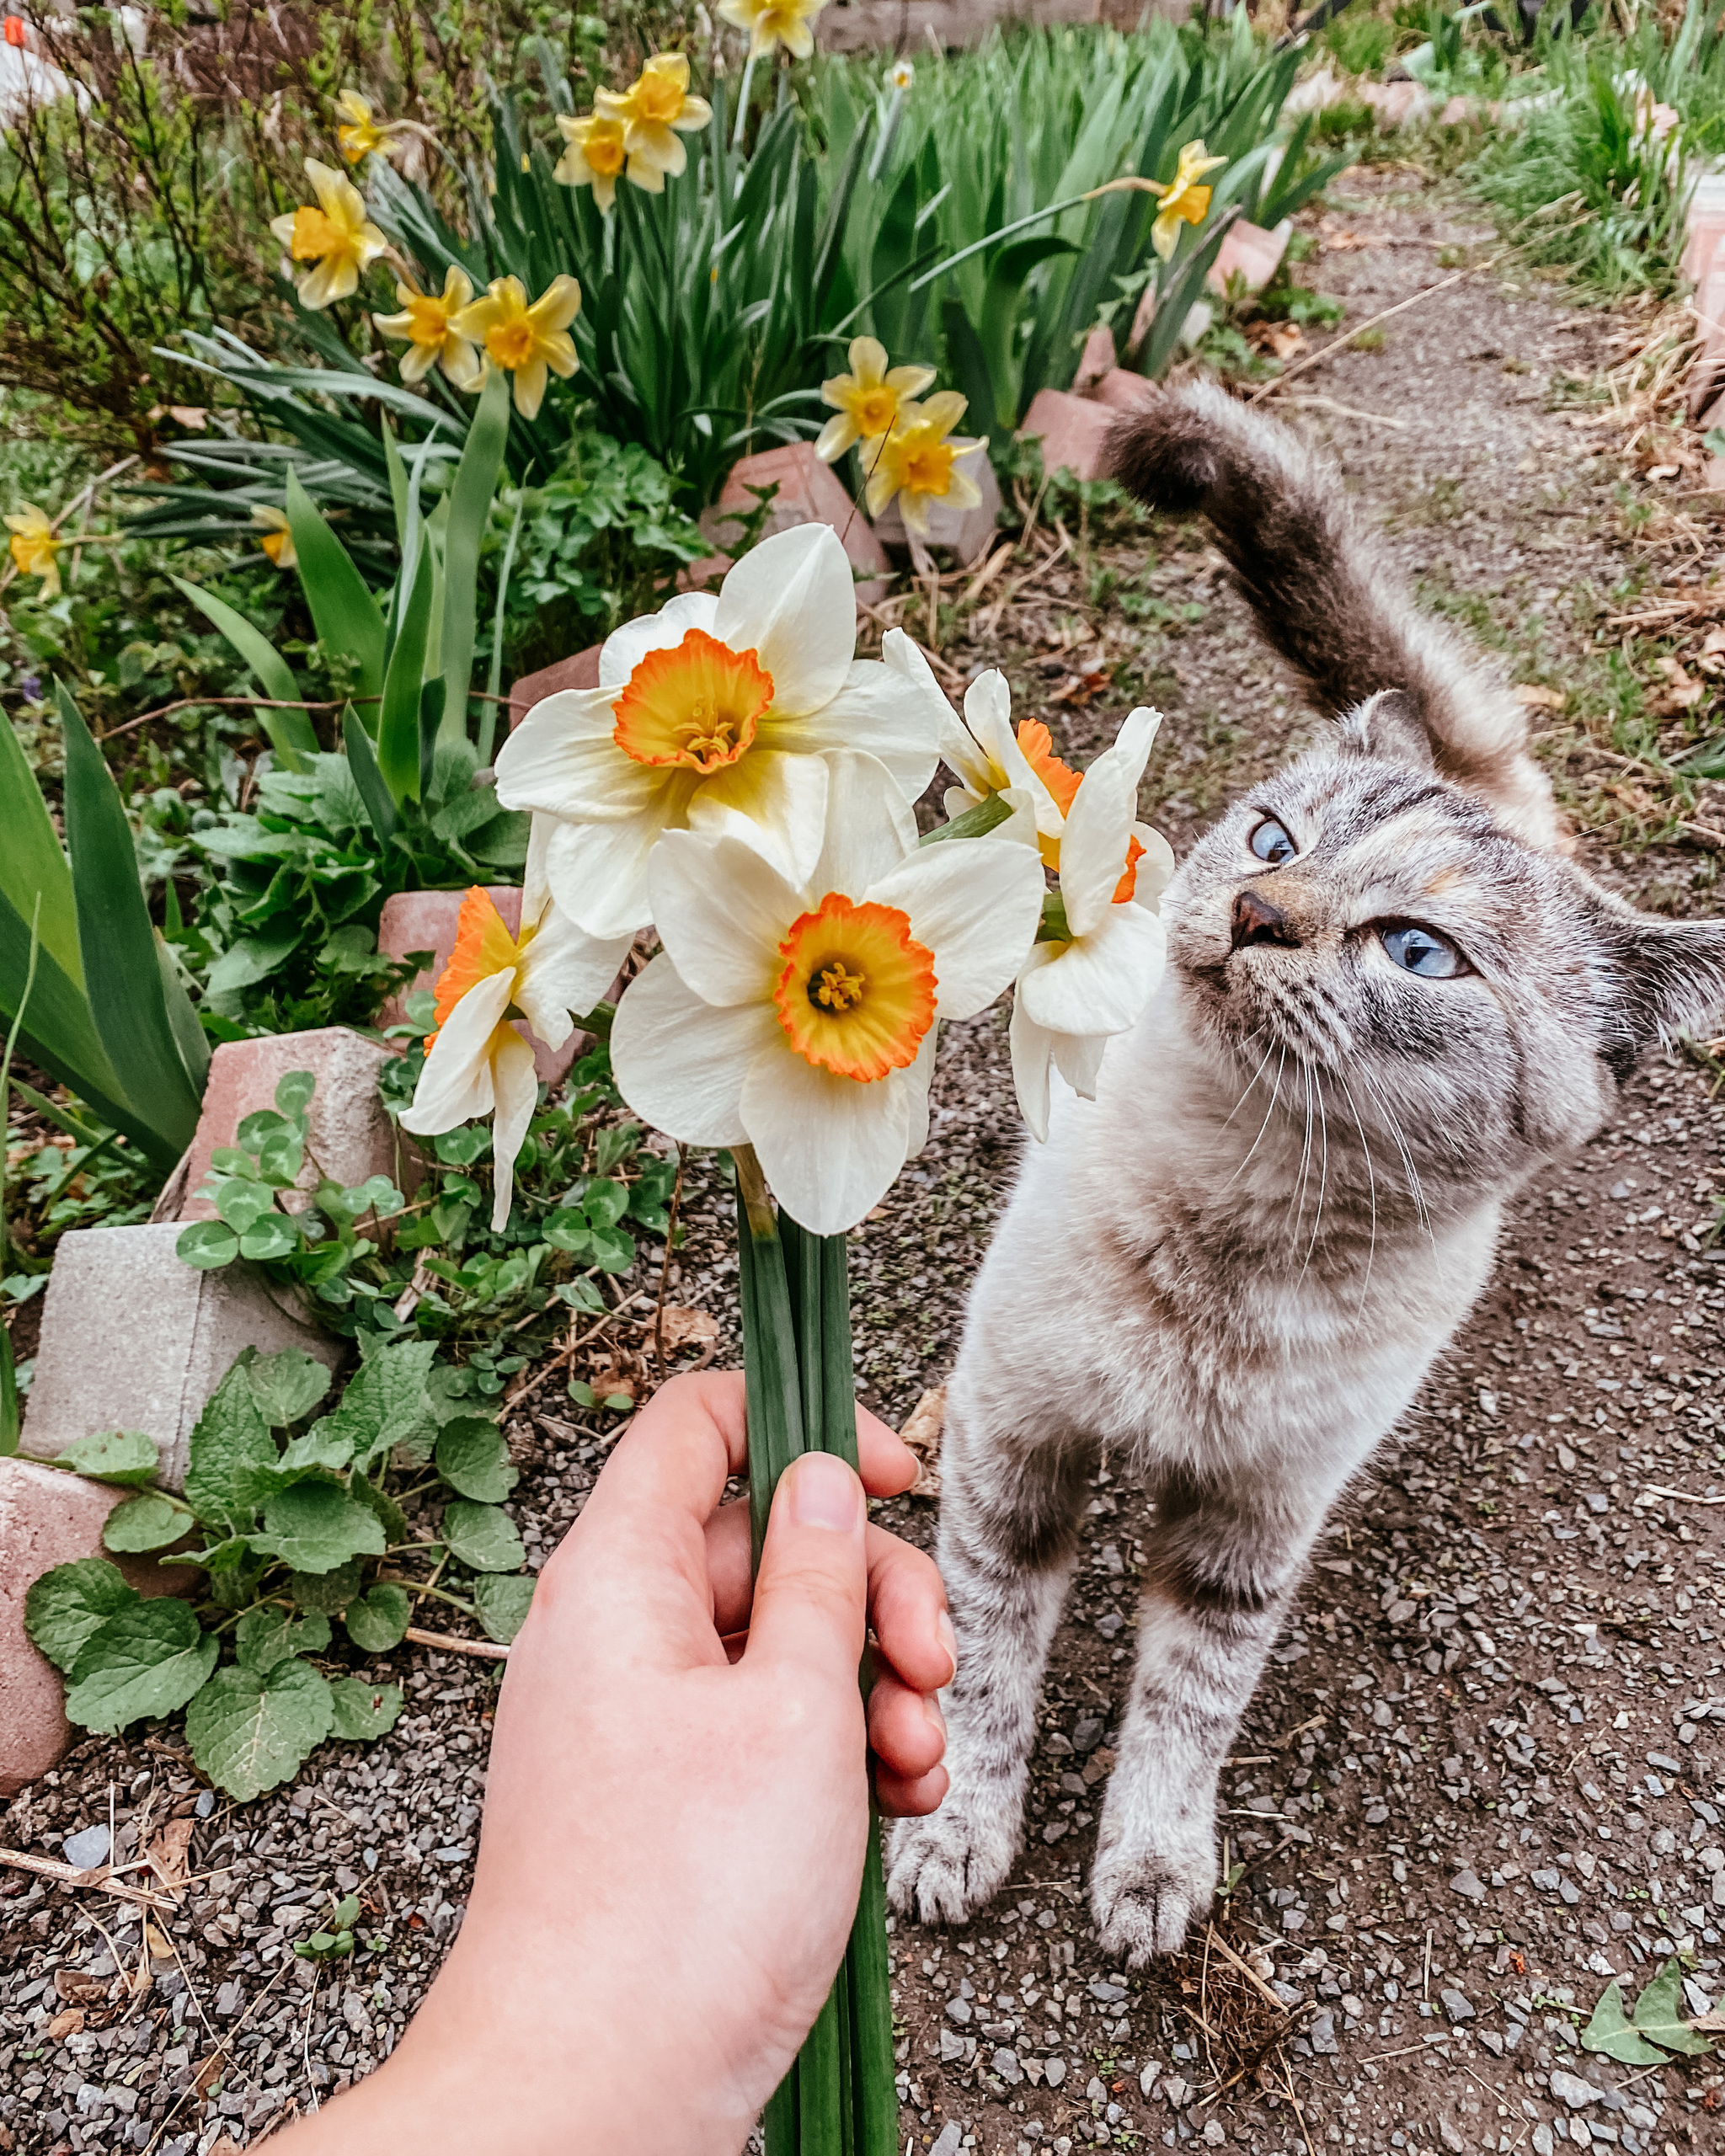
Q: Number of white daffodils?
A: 5